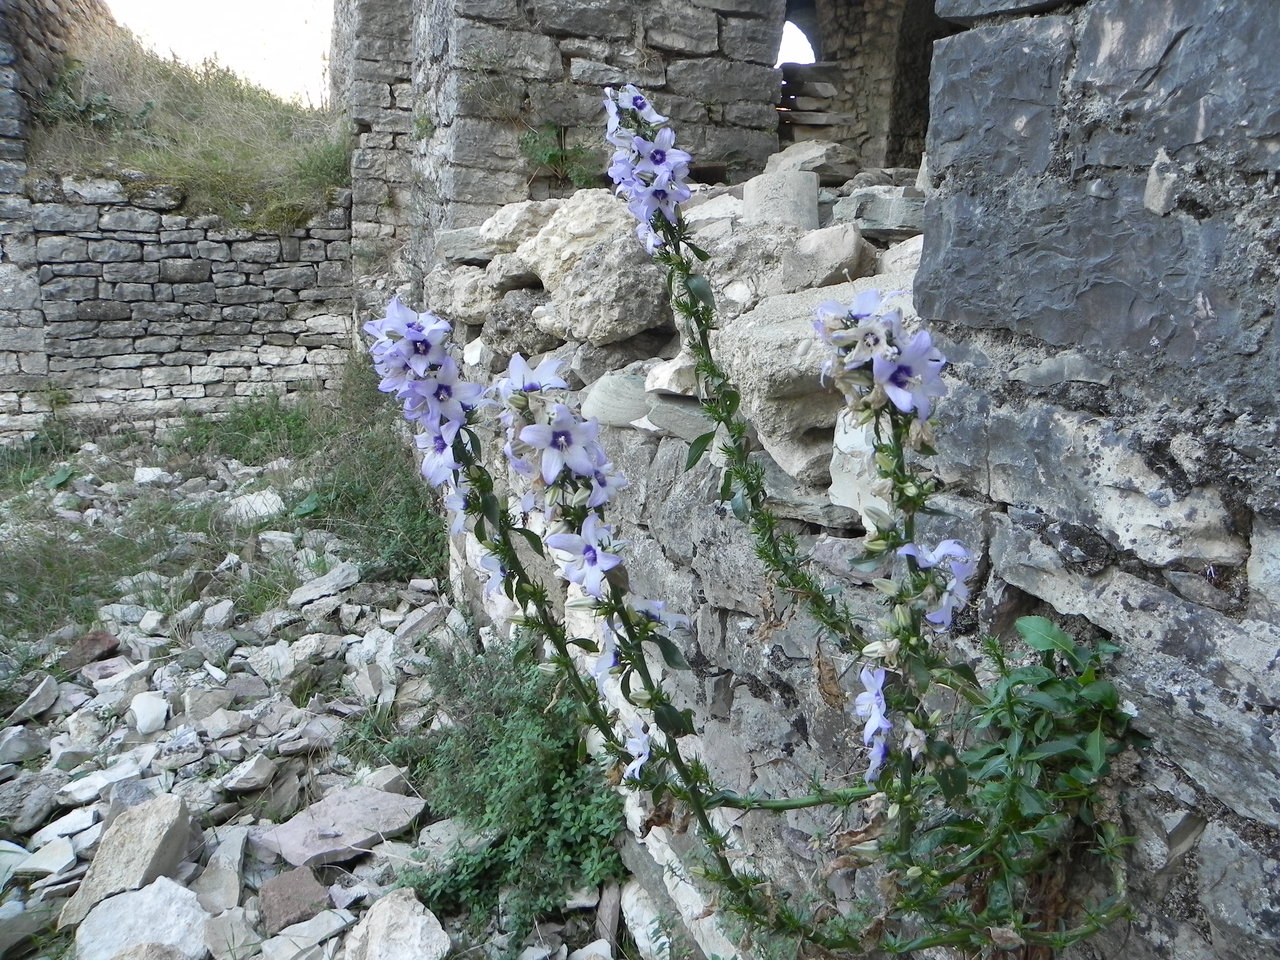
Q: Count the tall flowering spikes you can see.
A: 4